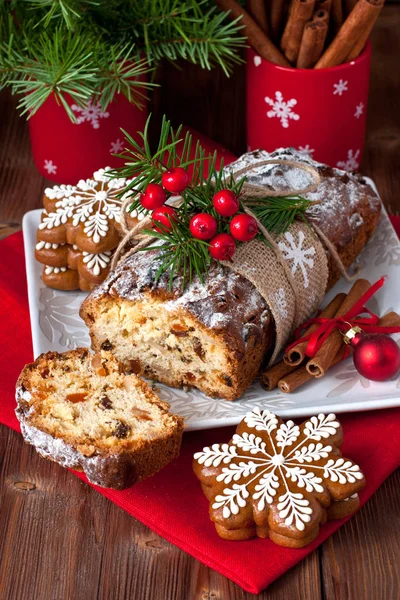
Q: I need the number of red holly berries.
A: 7